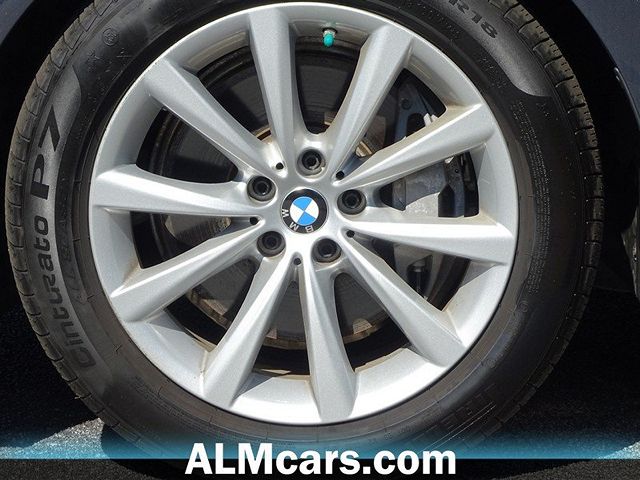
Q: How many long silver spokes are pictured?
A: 10